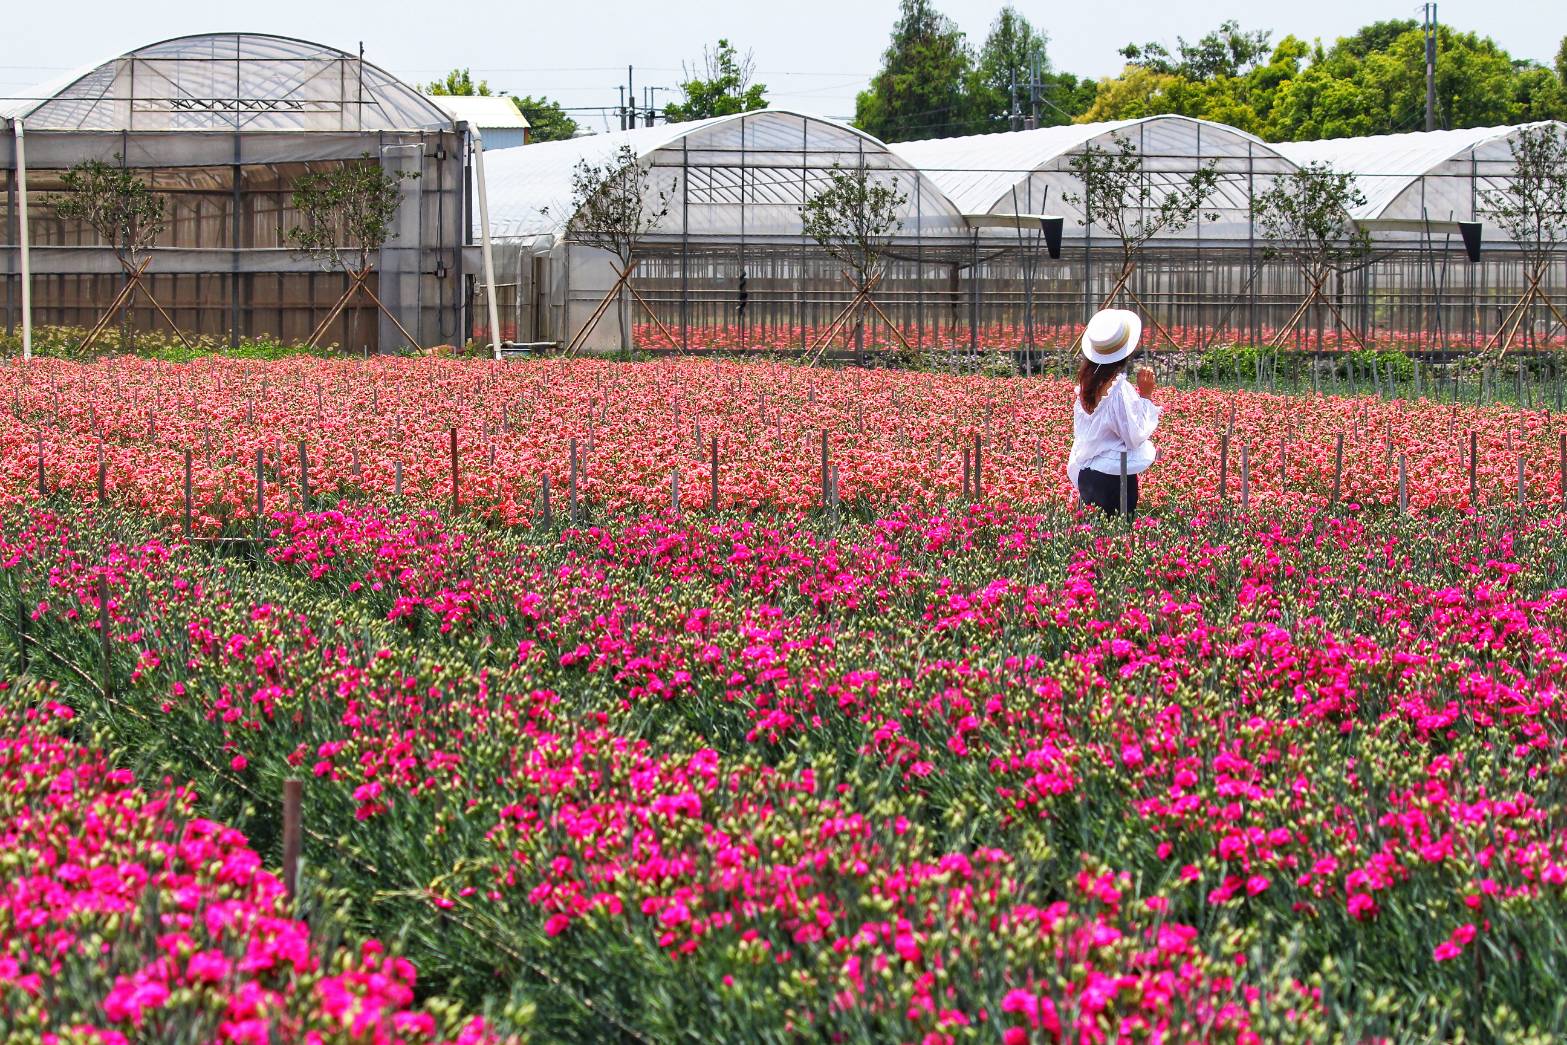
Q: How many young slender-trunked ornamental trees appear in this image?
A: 7